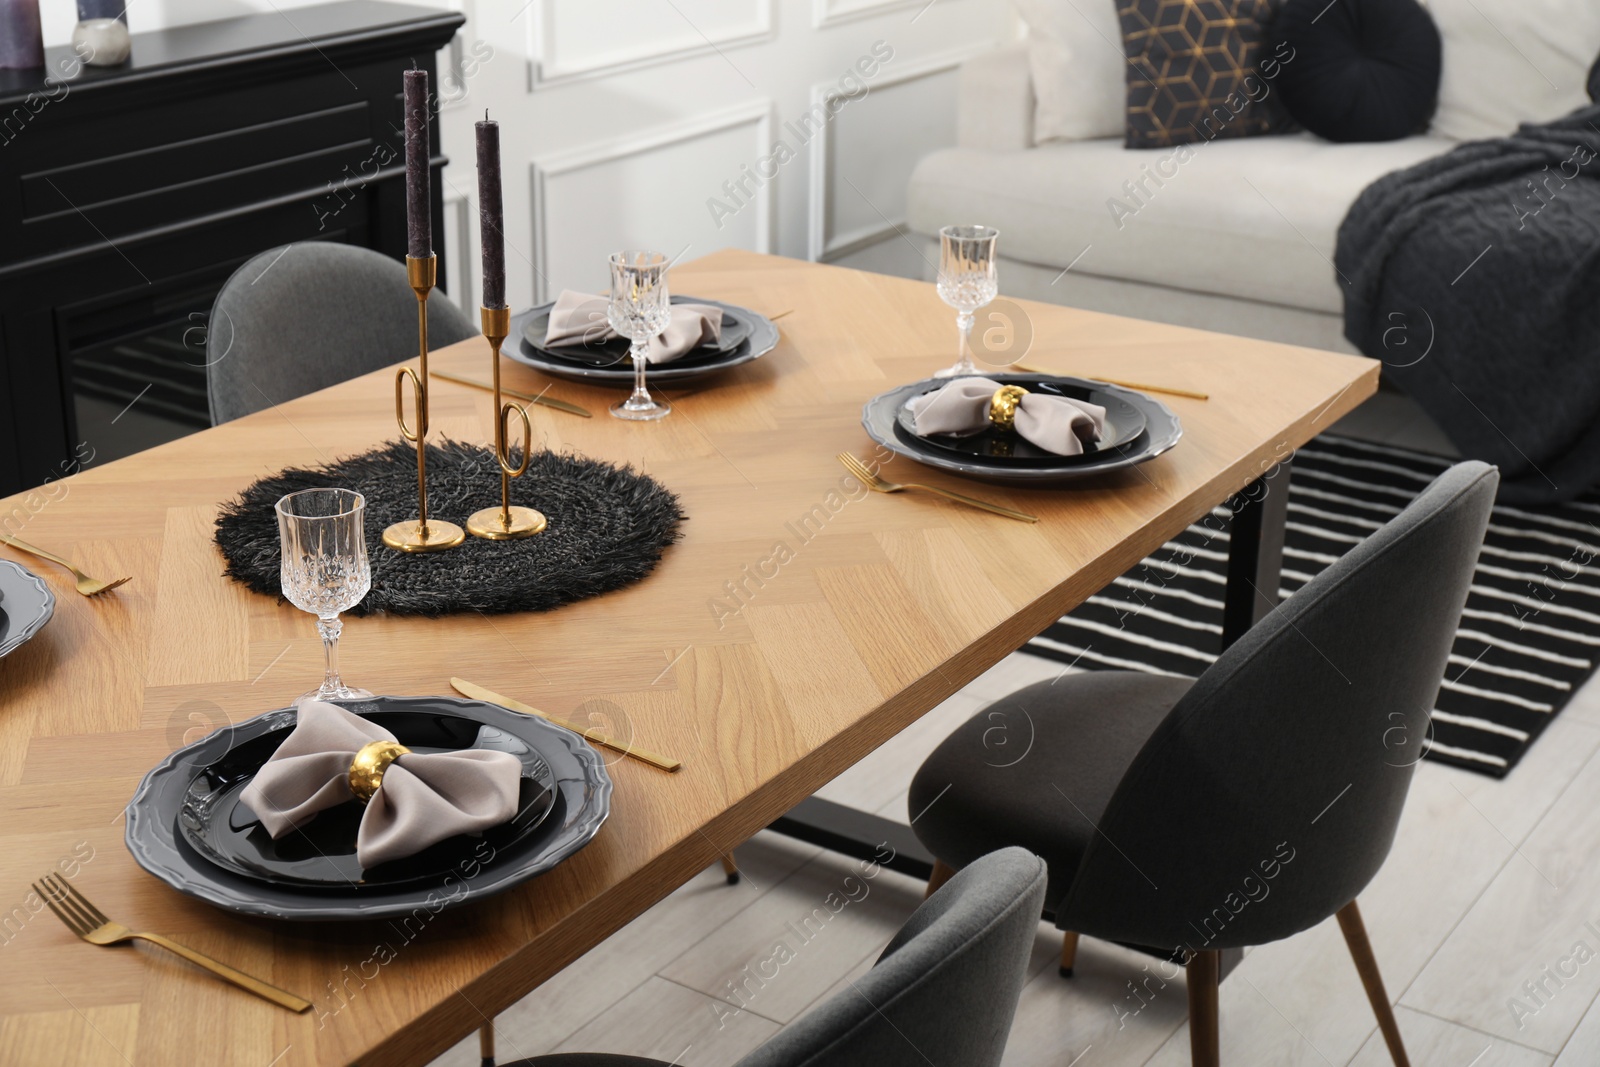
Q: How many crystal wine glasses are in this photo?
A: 3